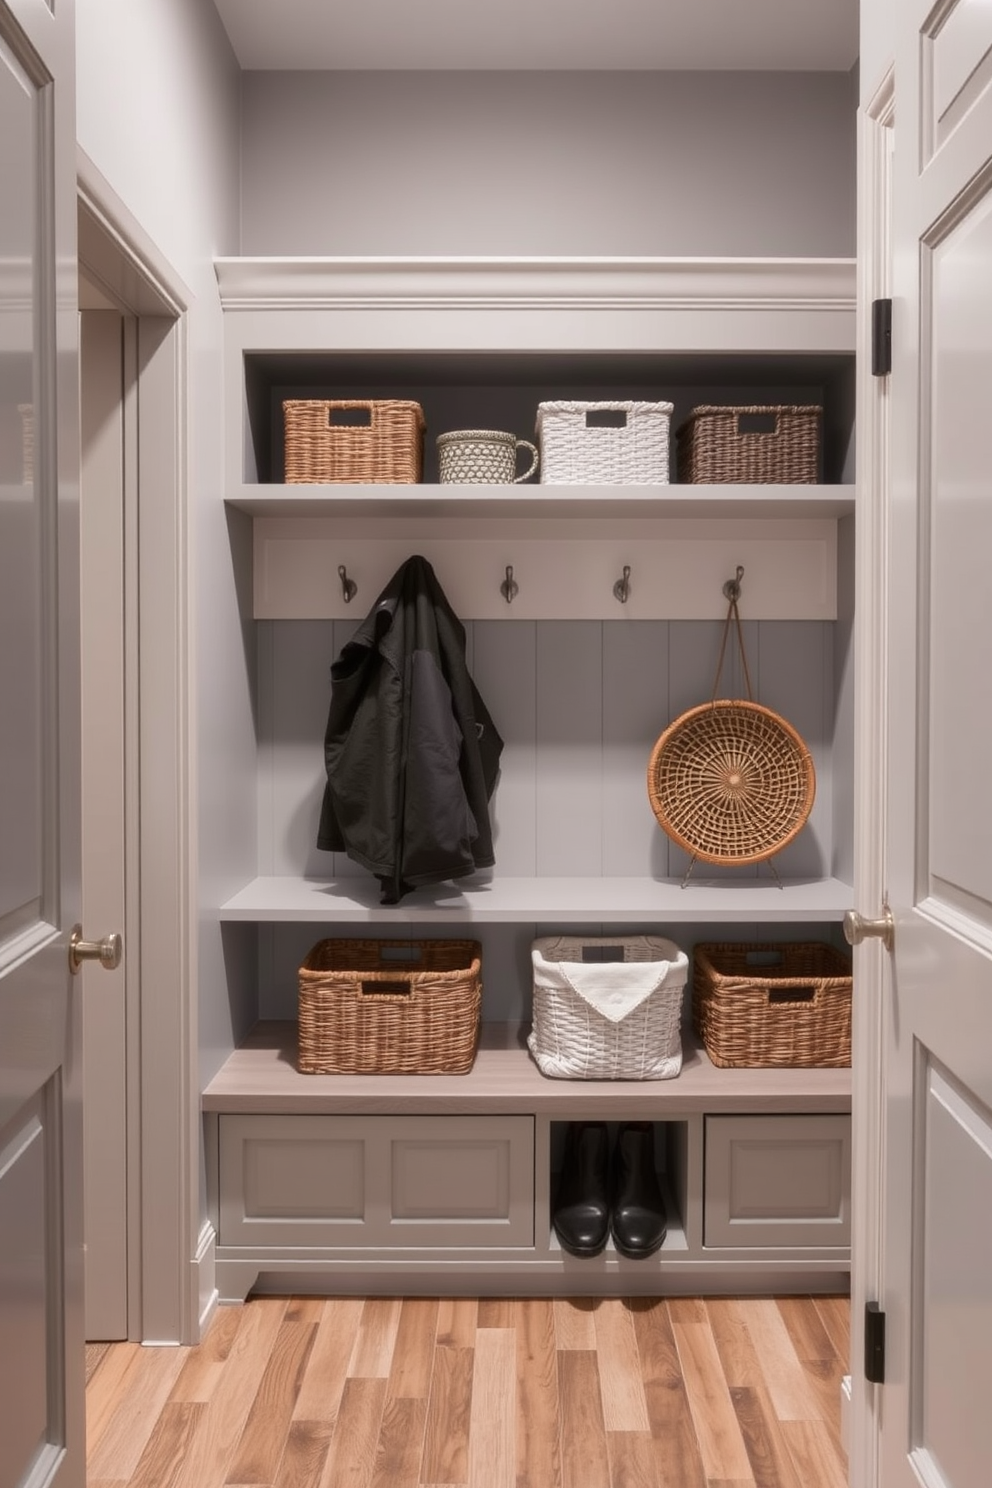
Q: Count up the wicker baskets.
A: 6